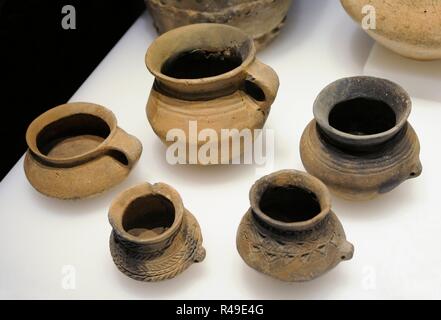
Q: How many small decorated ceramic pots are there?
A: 2